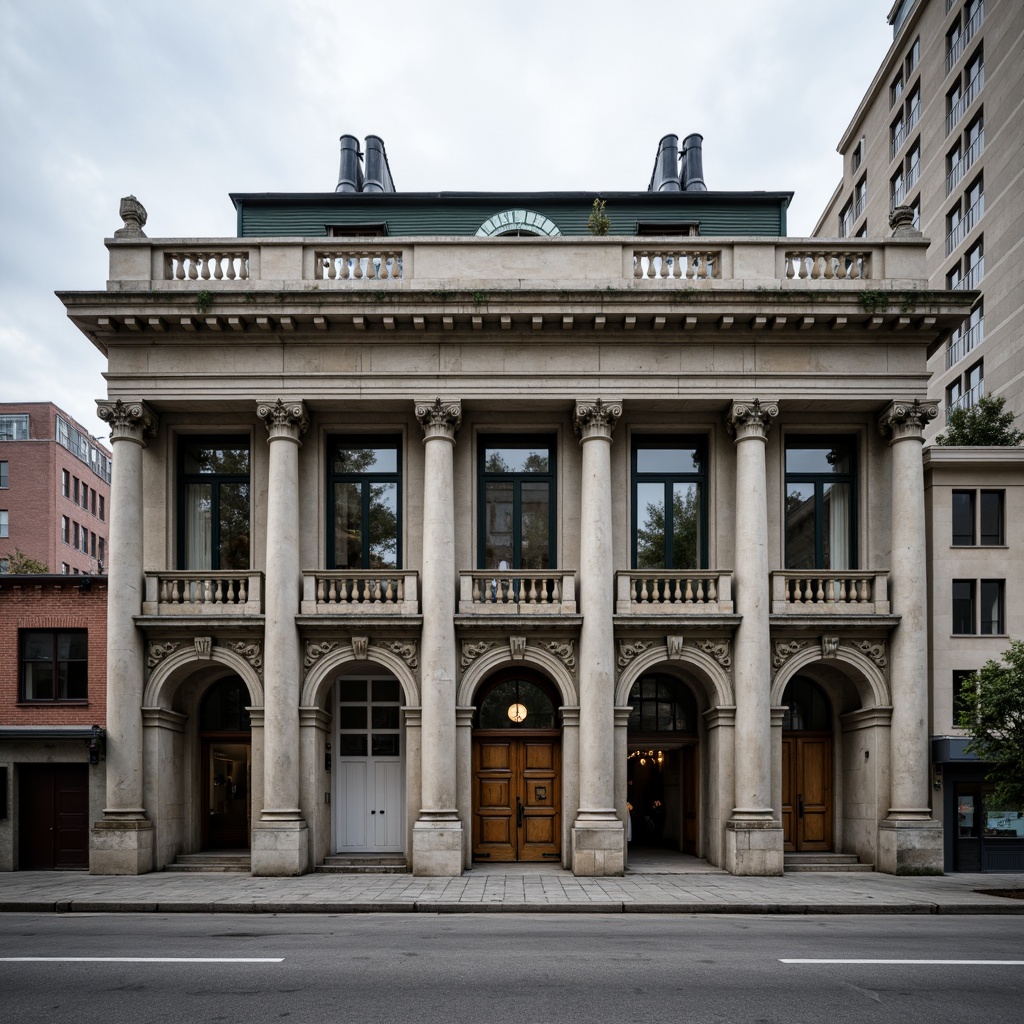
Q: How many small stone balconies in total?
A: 5